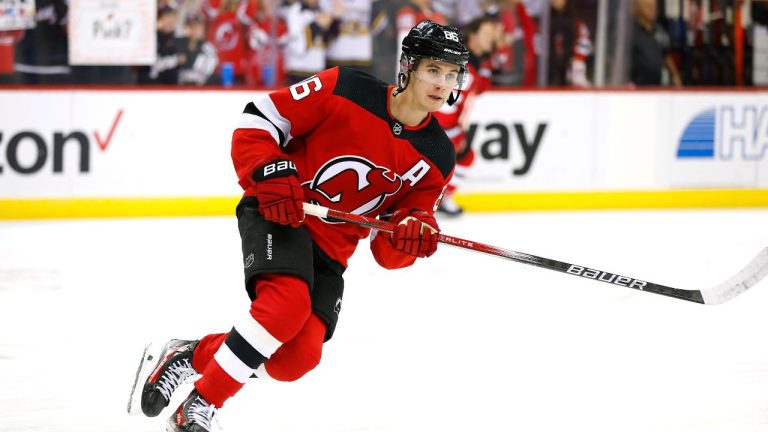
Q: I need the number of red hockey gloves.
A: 2